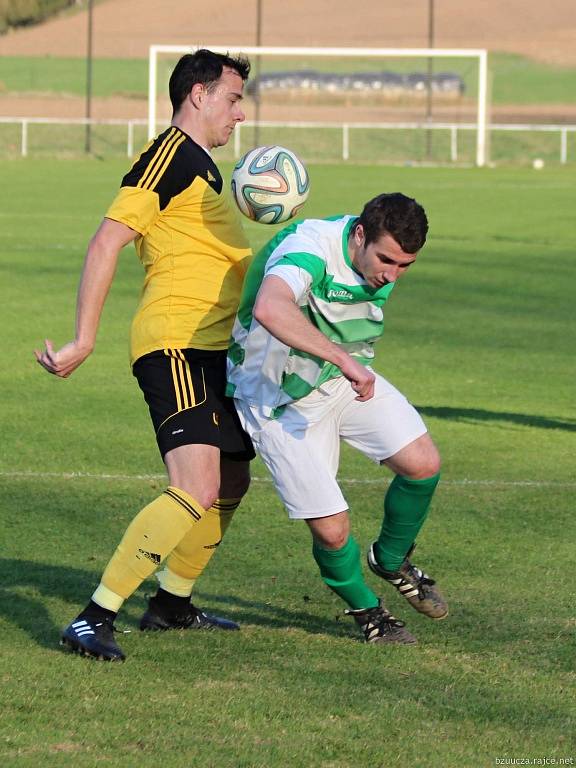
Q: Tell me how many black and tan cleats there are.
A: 2